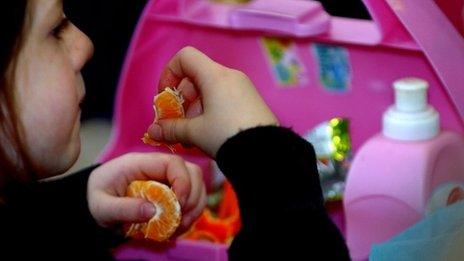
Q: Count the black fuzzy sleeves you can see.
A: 2